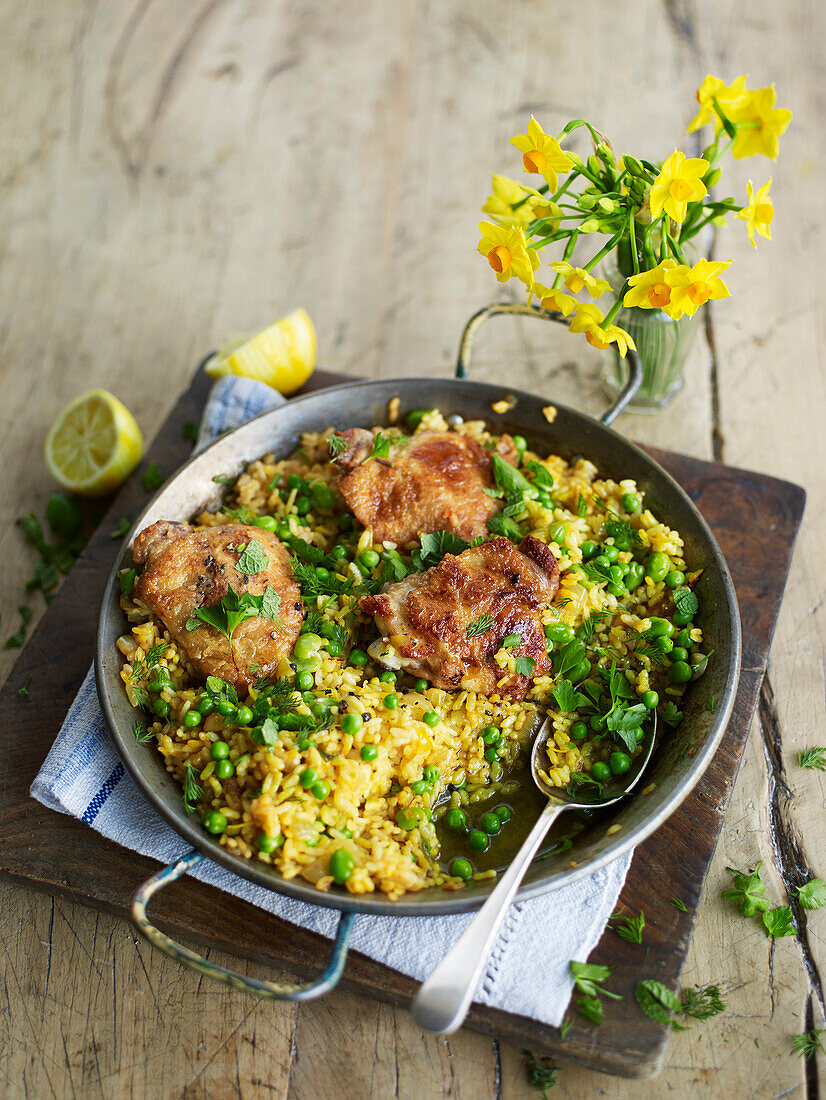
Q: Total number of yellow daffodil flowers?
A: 13